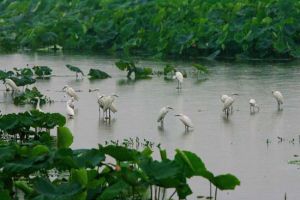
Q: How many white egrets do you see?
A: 13